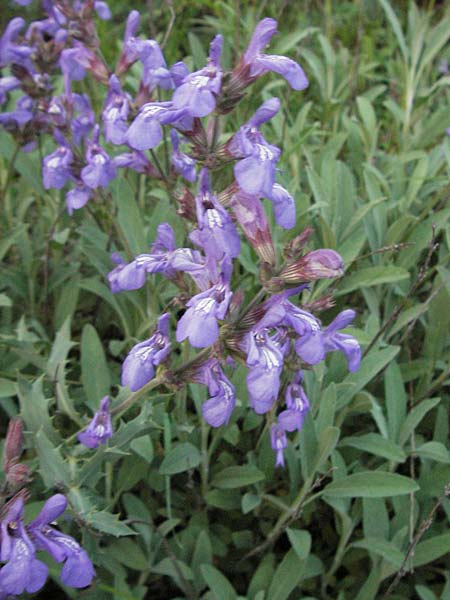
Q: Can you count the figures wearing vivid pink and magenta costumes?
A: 0